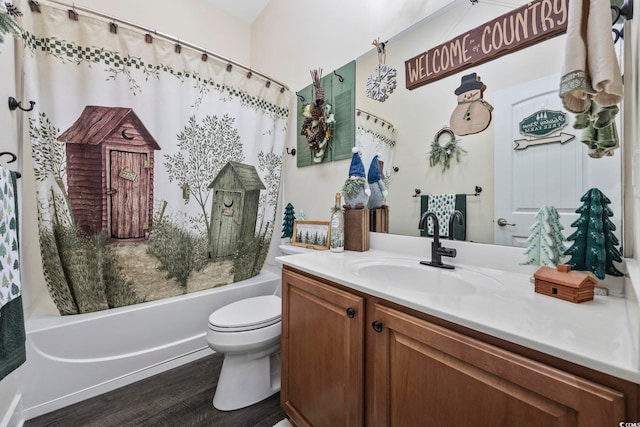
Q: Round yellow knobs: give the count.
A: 0